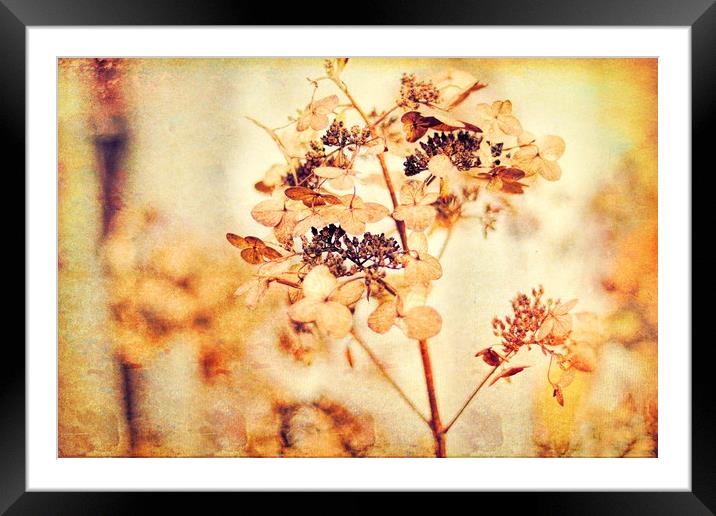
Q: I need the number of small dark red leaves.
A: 2